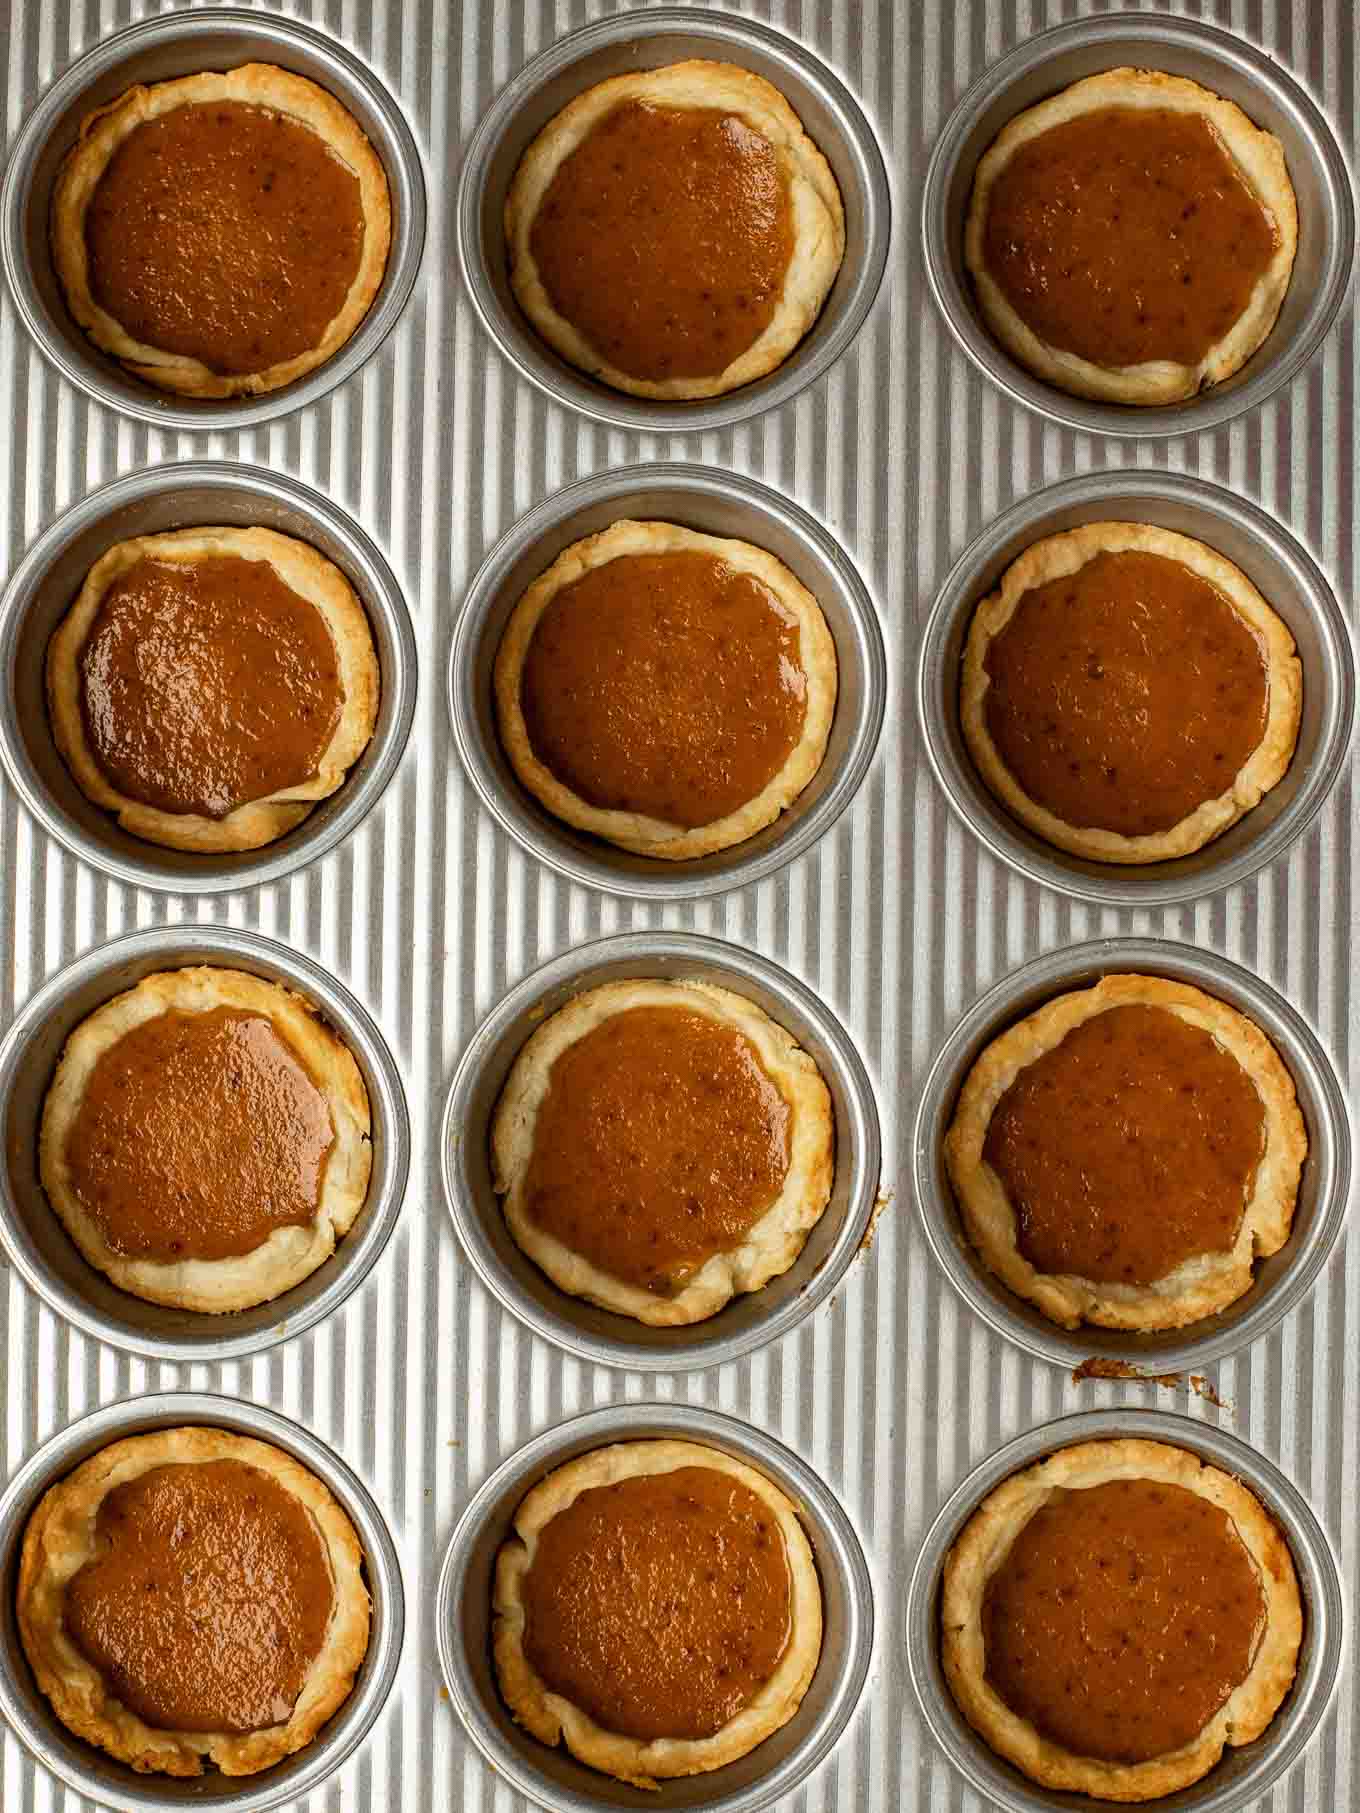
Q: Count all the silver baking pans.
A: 1